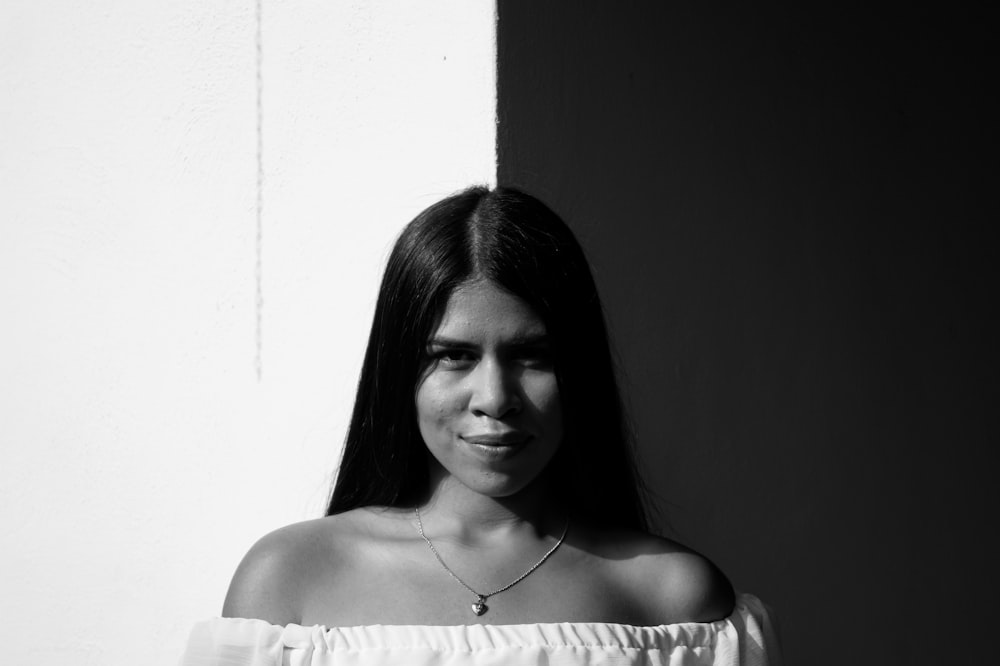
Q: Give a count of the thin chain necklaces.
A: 1